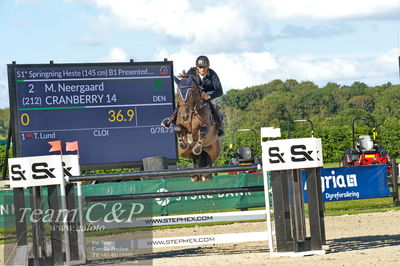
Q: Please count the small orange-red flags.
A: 2